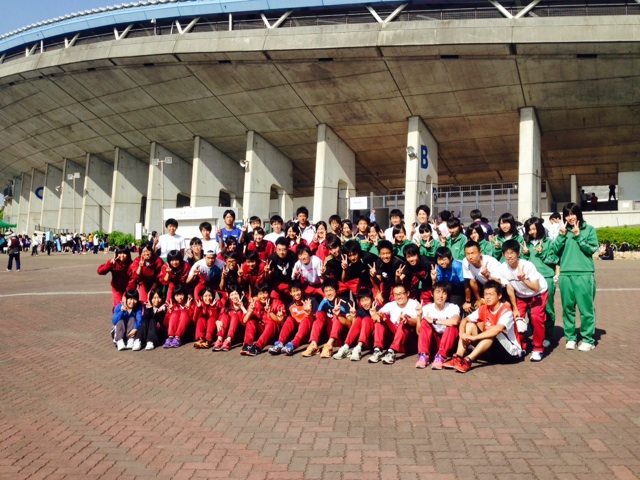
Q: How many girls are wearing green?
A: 9